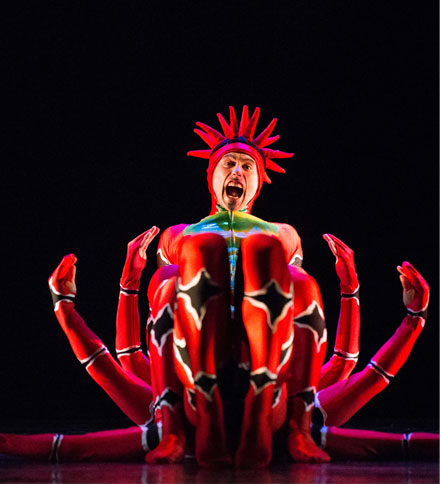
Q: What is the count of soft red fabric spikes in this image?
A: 12